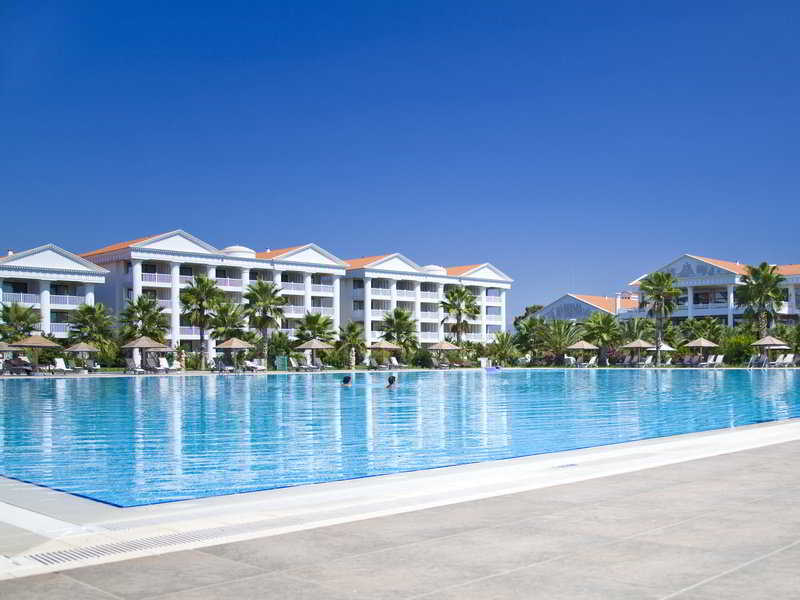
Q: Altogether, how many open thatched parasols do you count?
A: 13